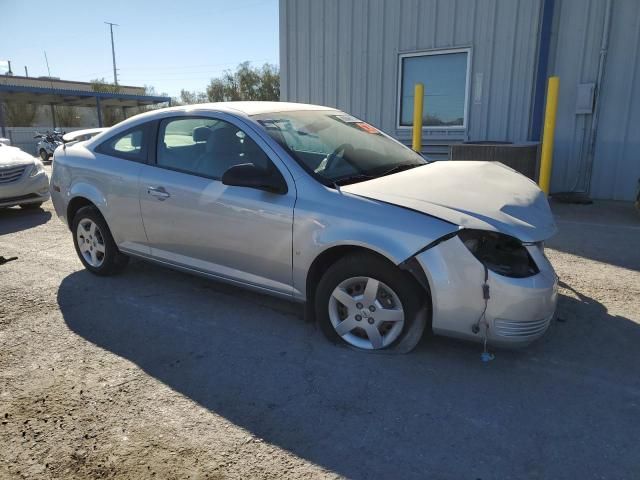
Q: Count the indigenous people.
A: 0